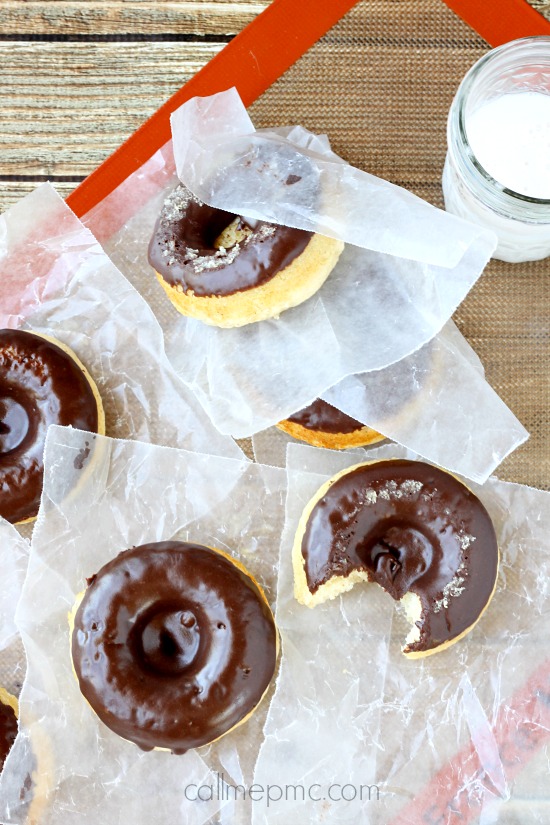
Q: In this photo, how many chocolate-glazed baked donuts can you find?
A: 6